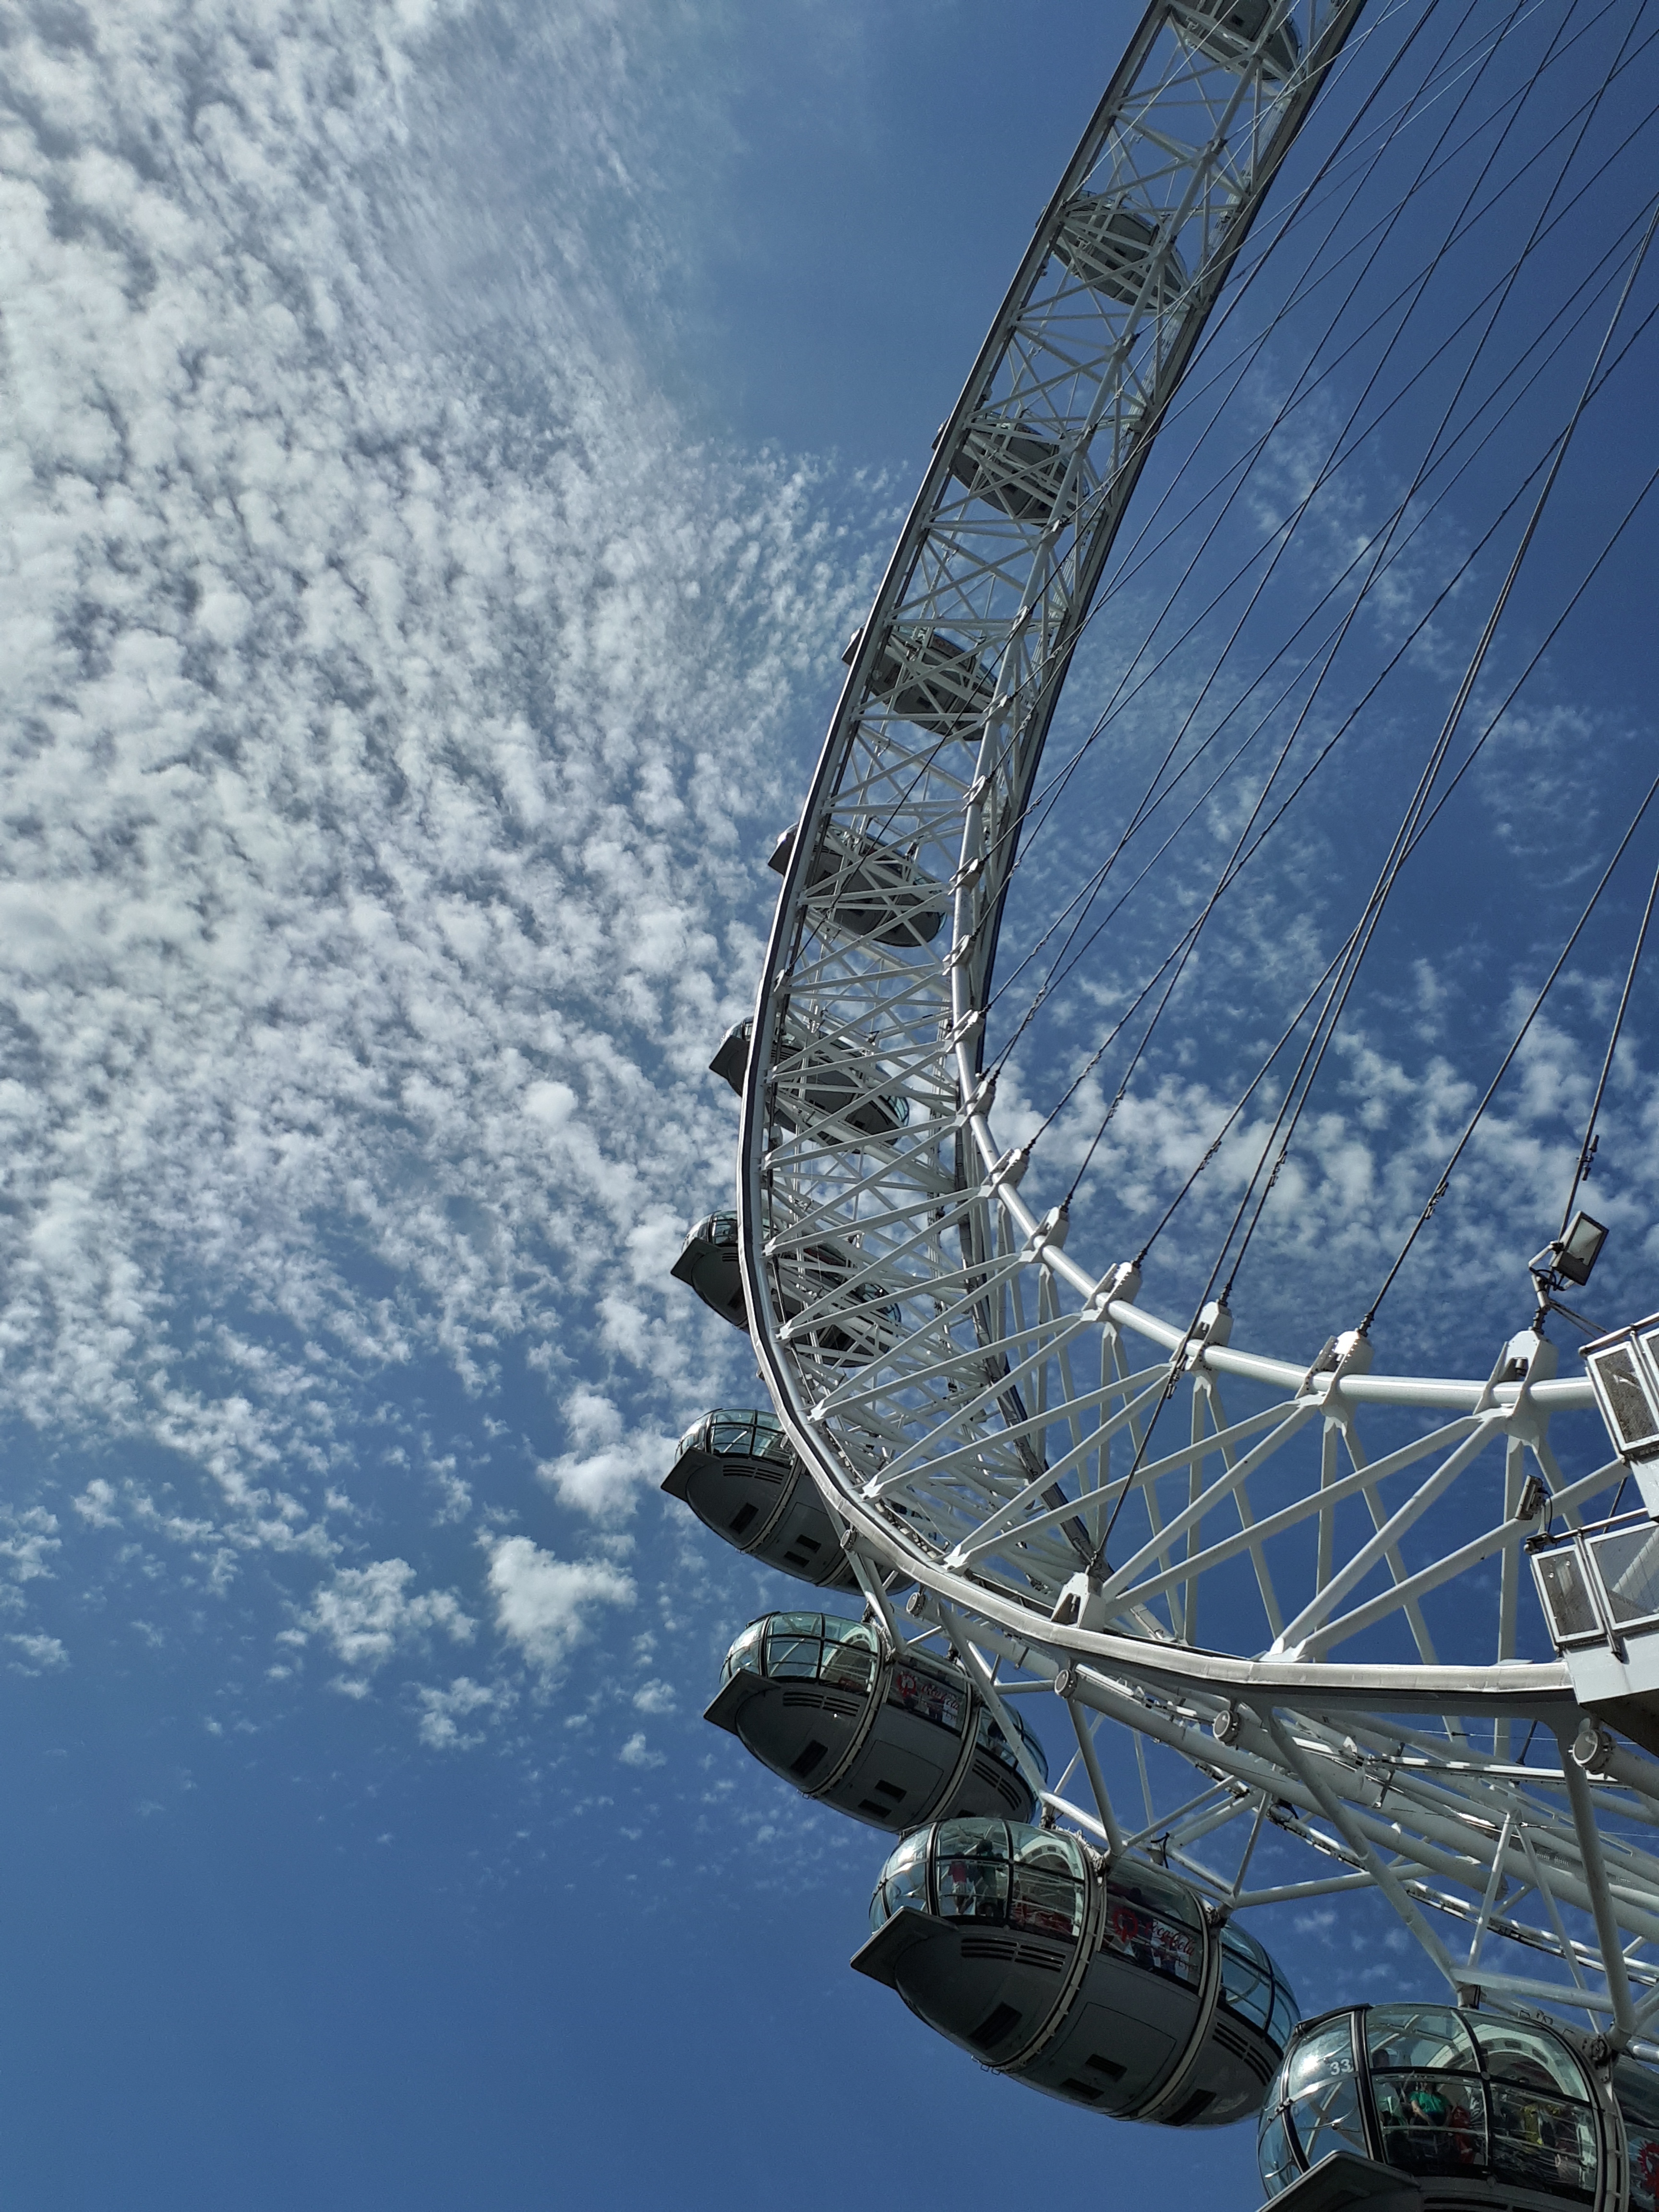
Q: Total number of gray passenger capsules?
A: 11